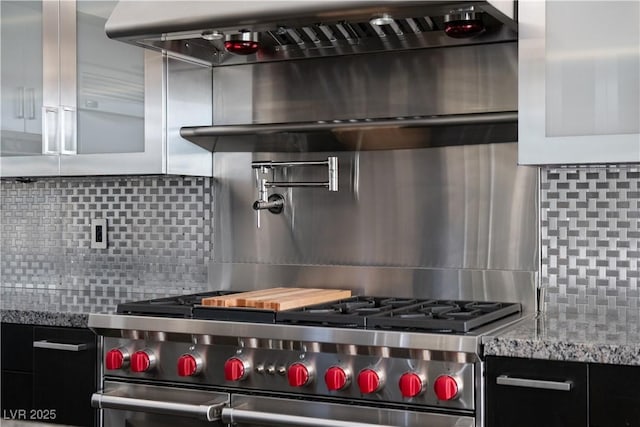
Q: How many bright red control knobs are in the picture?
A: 9